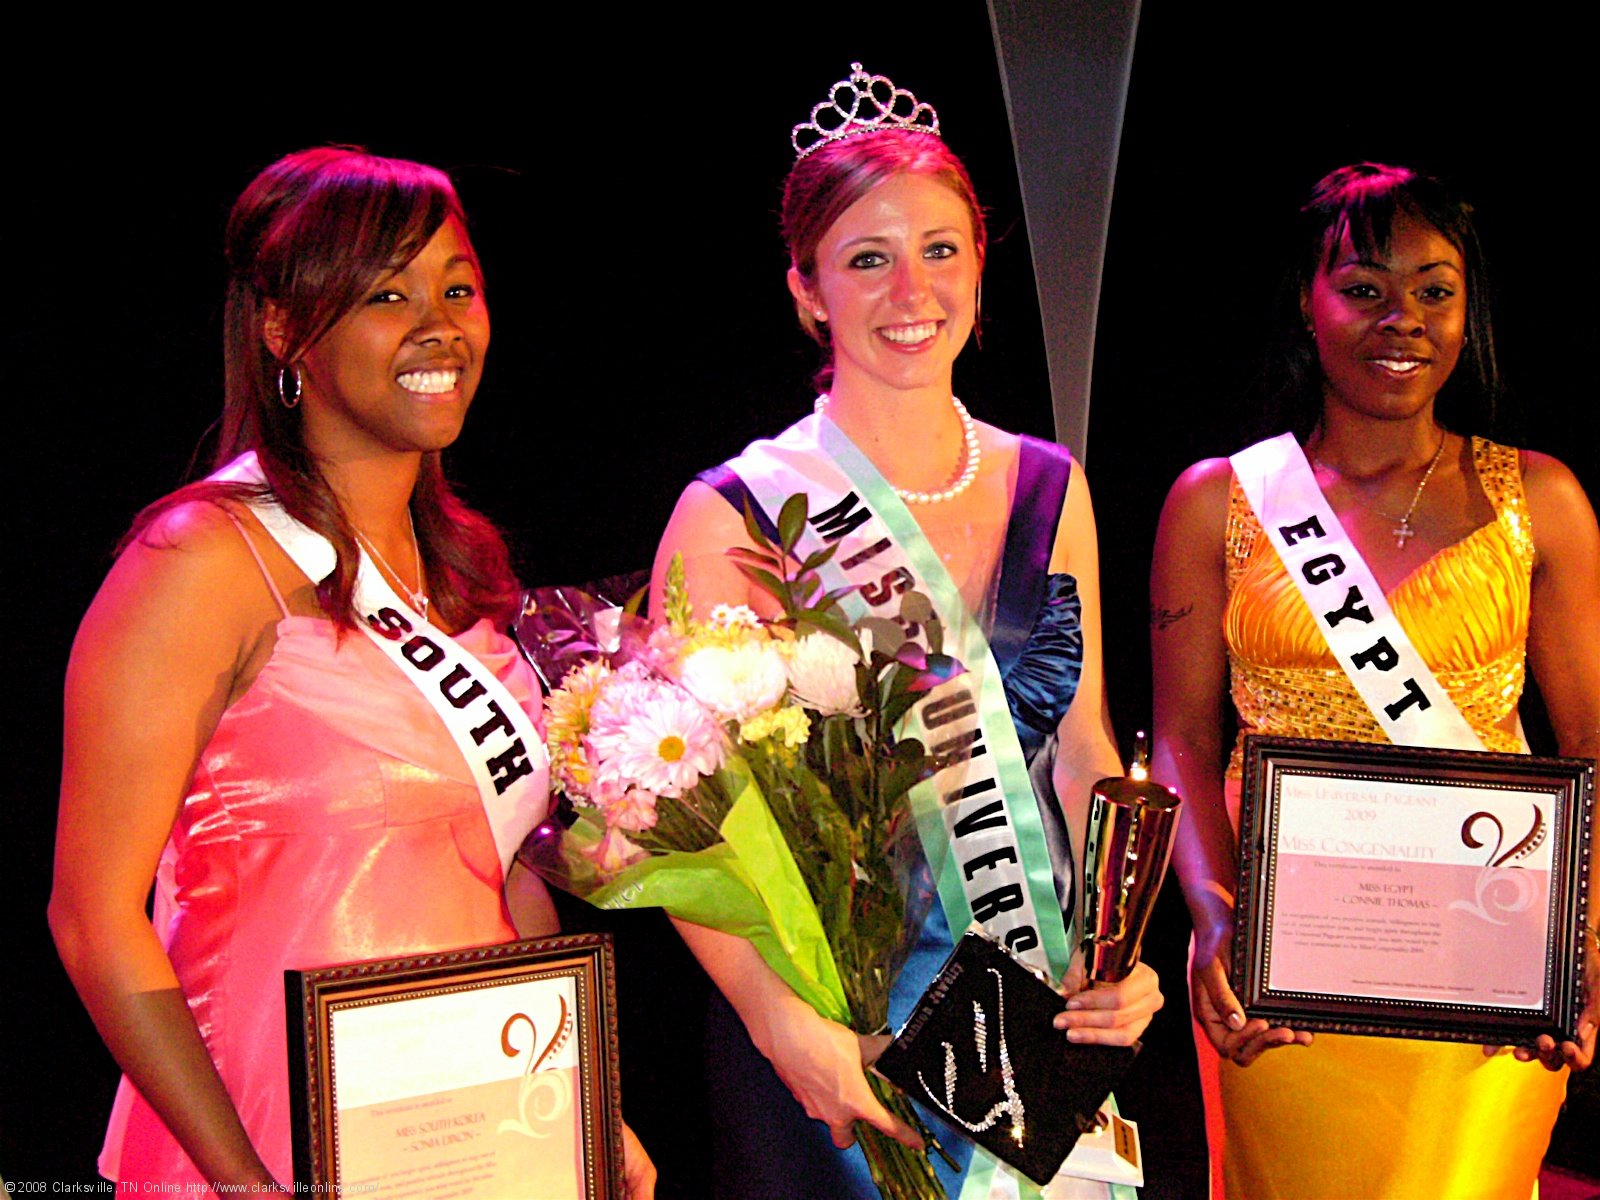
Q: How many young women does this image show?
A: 3